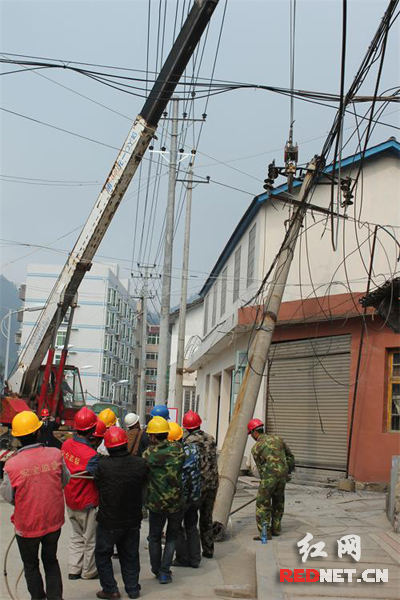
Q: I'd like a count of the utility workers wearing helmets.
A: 12